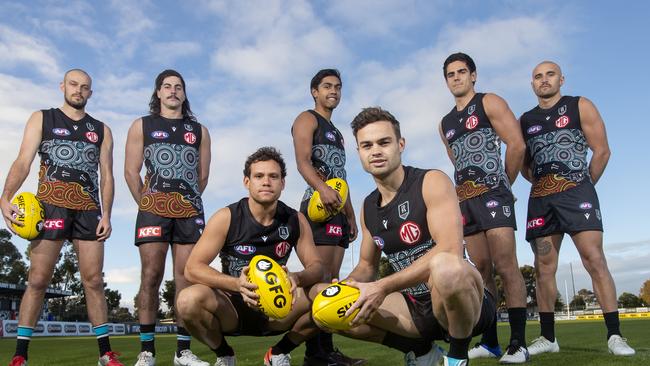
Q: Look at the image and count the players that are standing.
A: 5